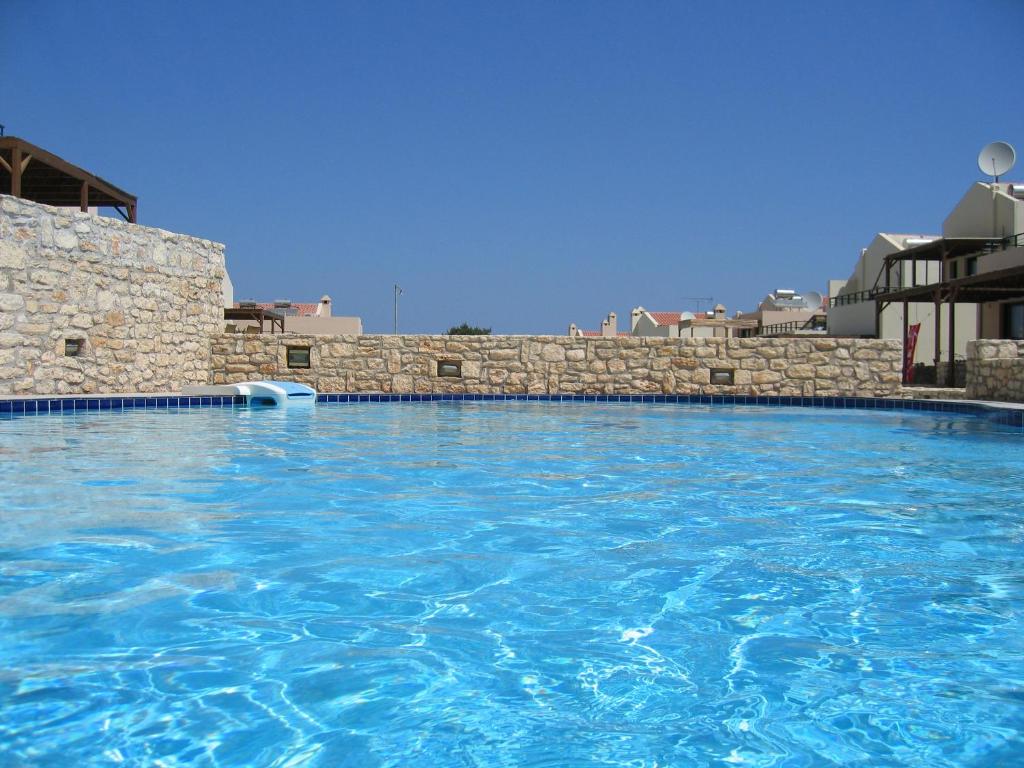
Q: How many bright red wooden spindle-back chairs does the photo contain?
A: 0